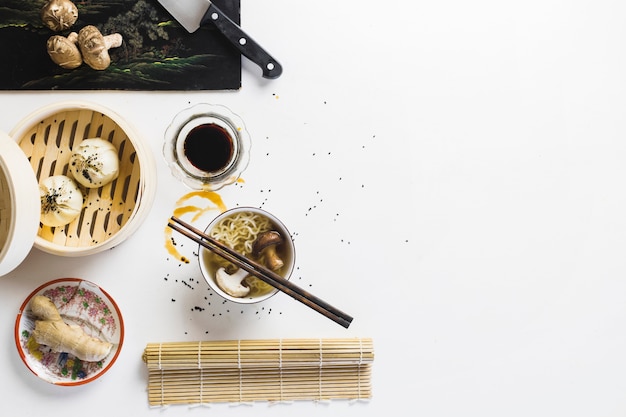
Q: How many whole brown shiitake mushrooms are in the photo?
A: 3